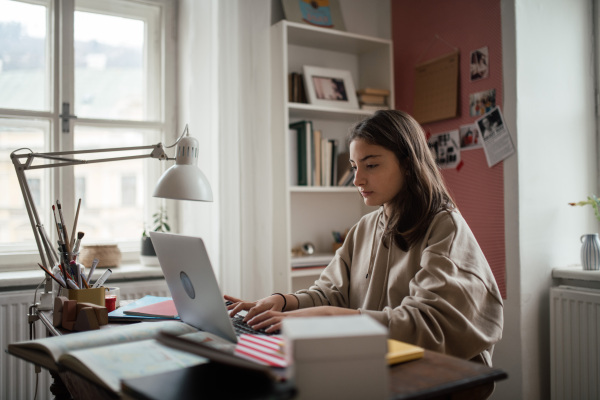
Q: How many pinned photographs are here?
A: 5